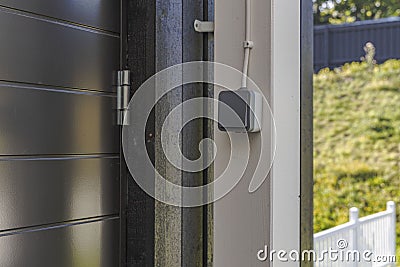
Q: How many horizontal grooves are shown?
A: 4